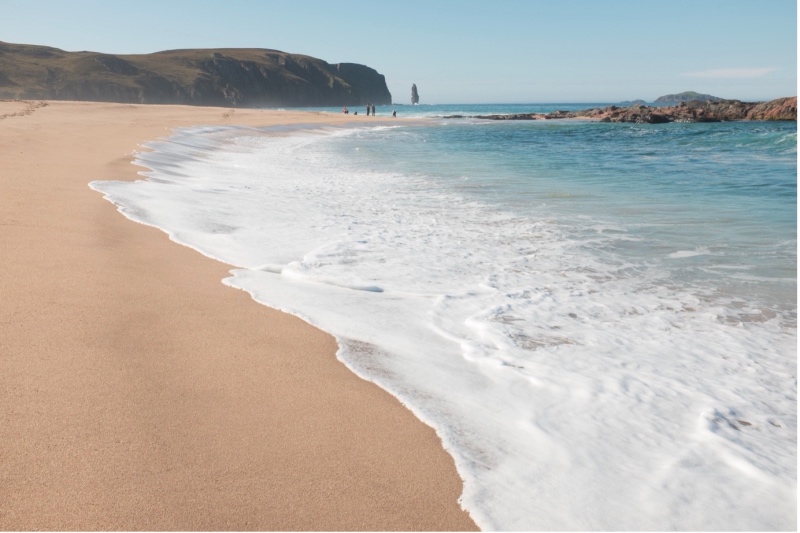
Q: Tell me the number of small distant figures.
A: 5